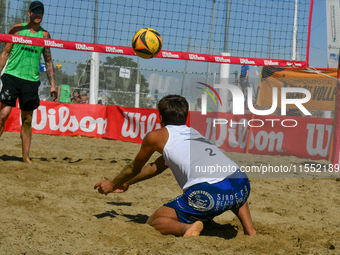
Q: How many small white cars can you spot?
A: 0